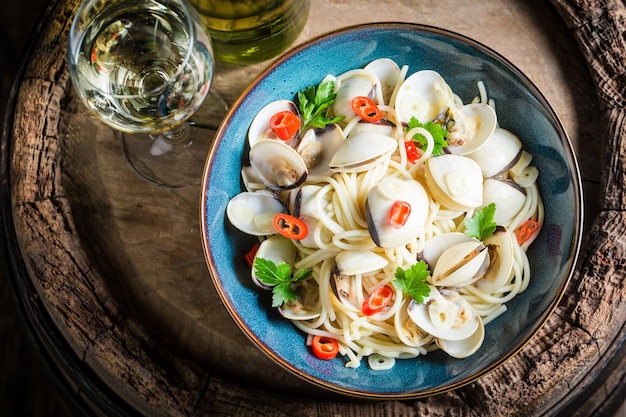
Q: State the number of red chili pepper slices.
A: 9